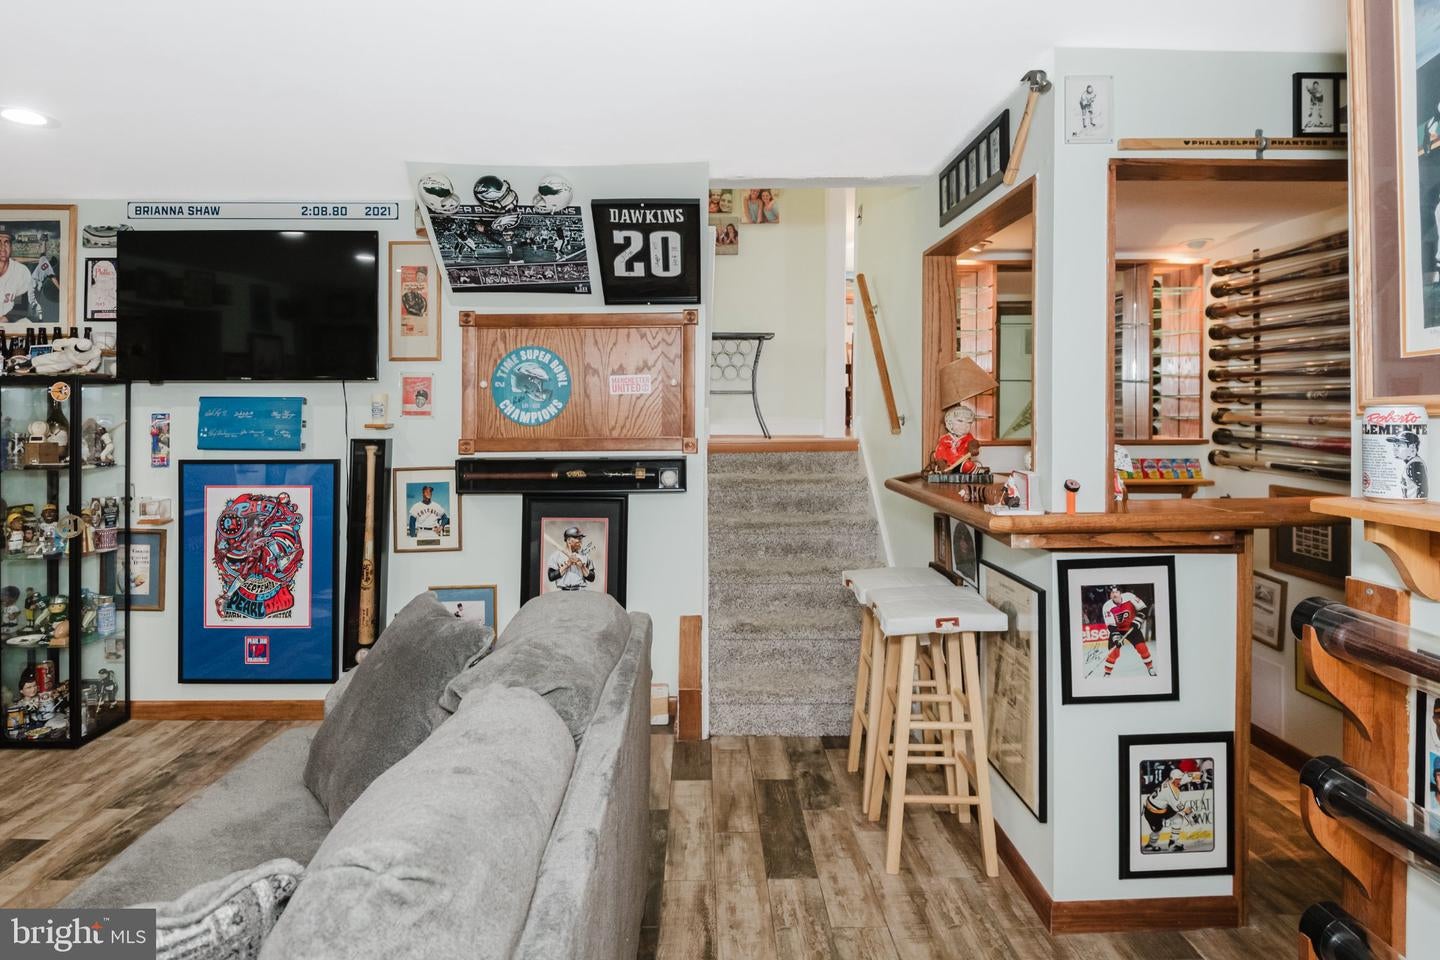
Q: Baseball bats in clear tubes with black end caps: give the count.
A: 13